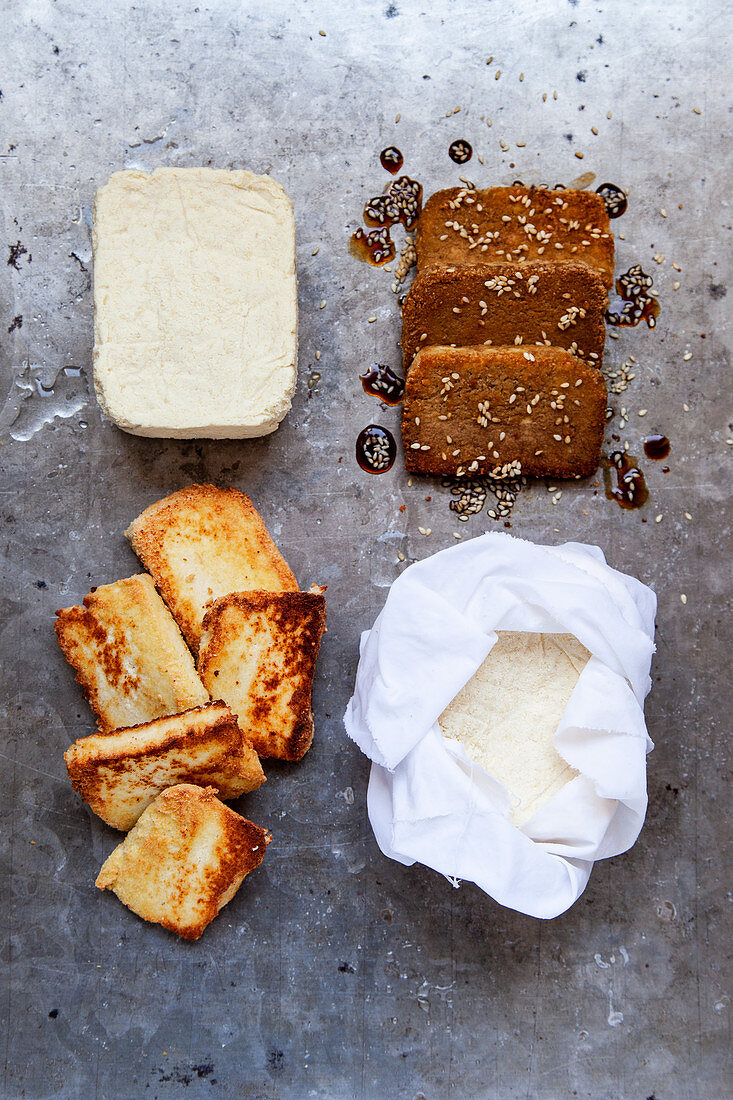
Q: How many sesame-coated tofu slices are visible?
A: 3